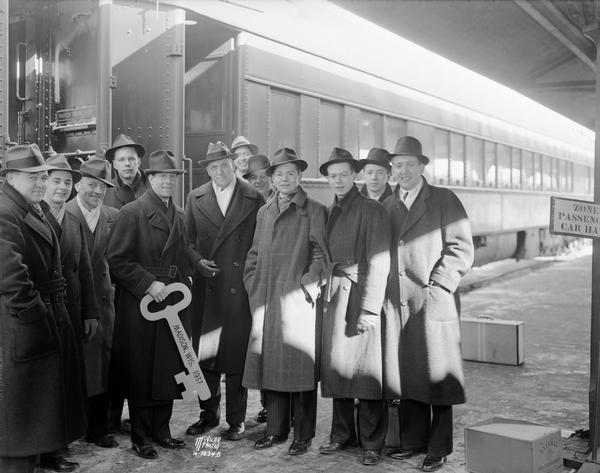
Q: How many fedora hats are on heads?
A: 12